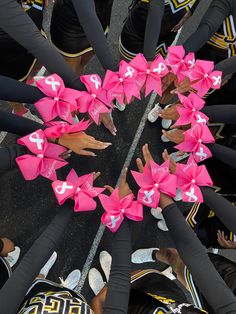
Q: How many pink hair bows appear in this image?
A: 14